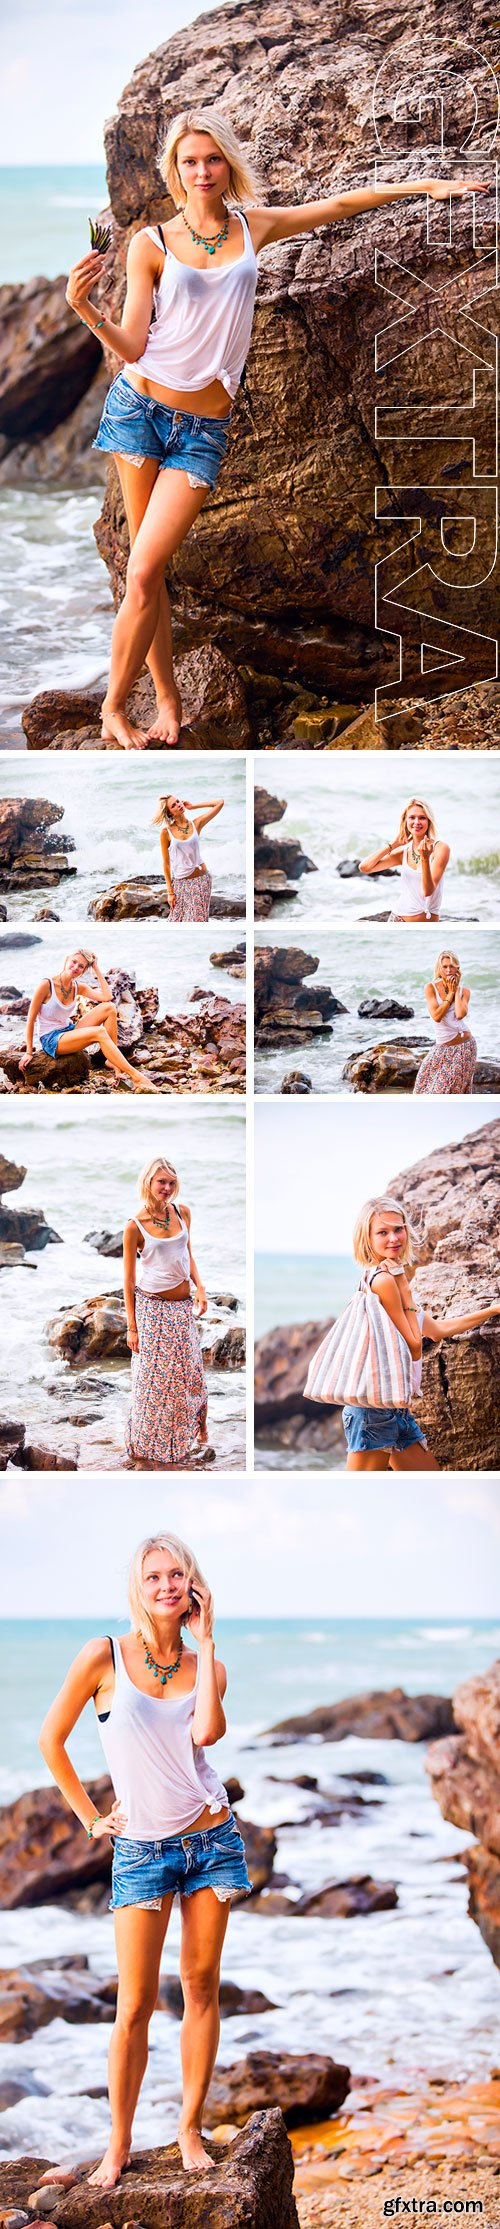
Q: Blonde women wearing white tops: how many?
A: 8